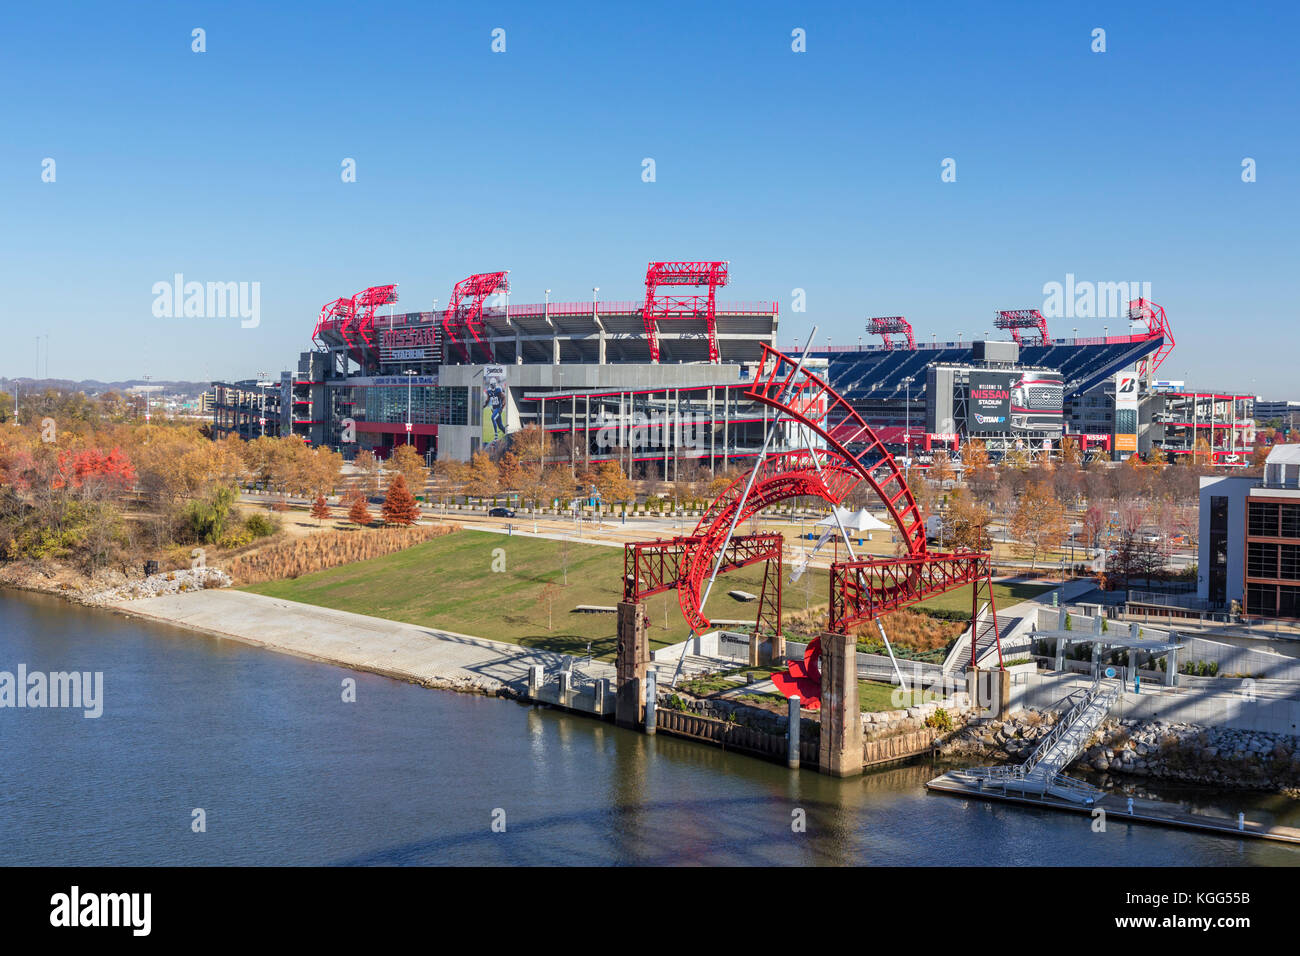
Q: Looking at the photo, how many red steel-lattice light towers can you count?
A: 7